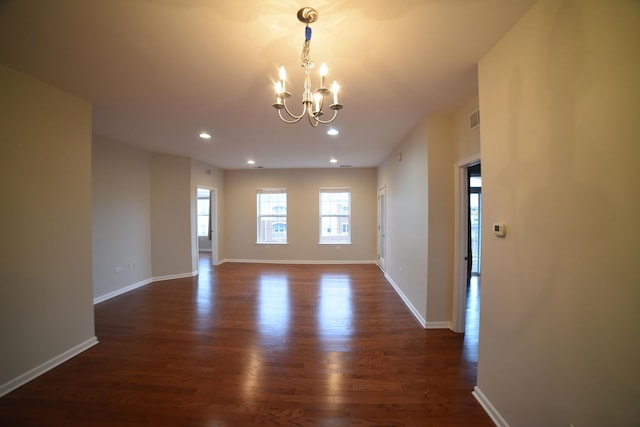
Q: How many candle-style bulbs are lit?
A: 5